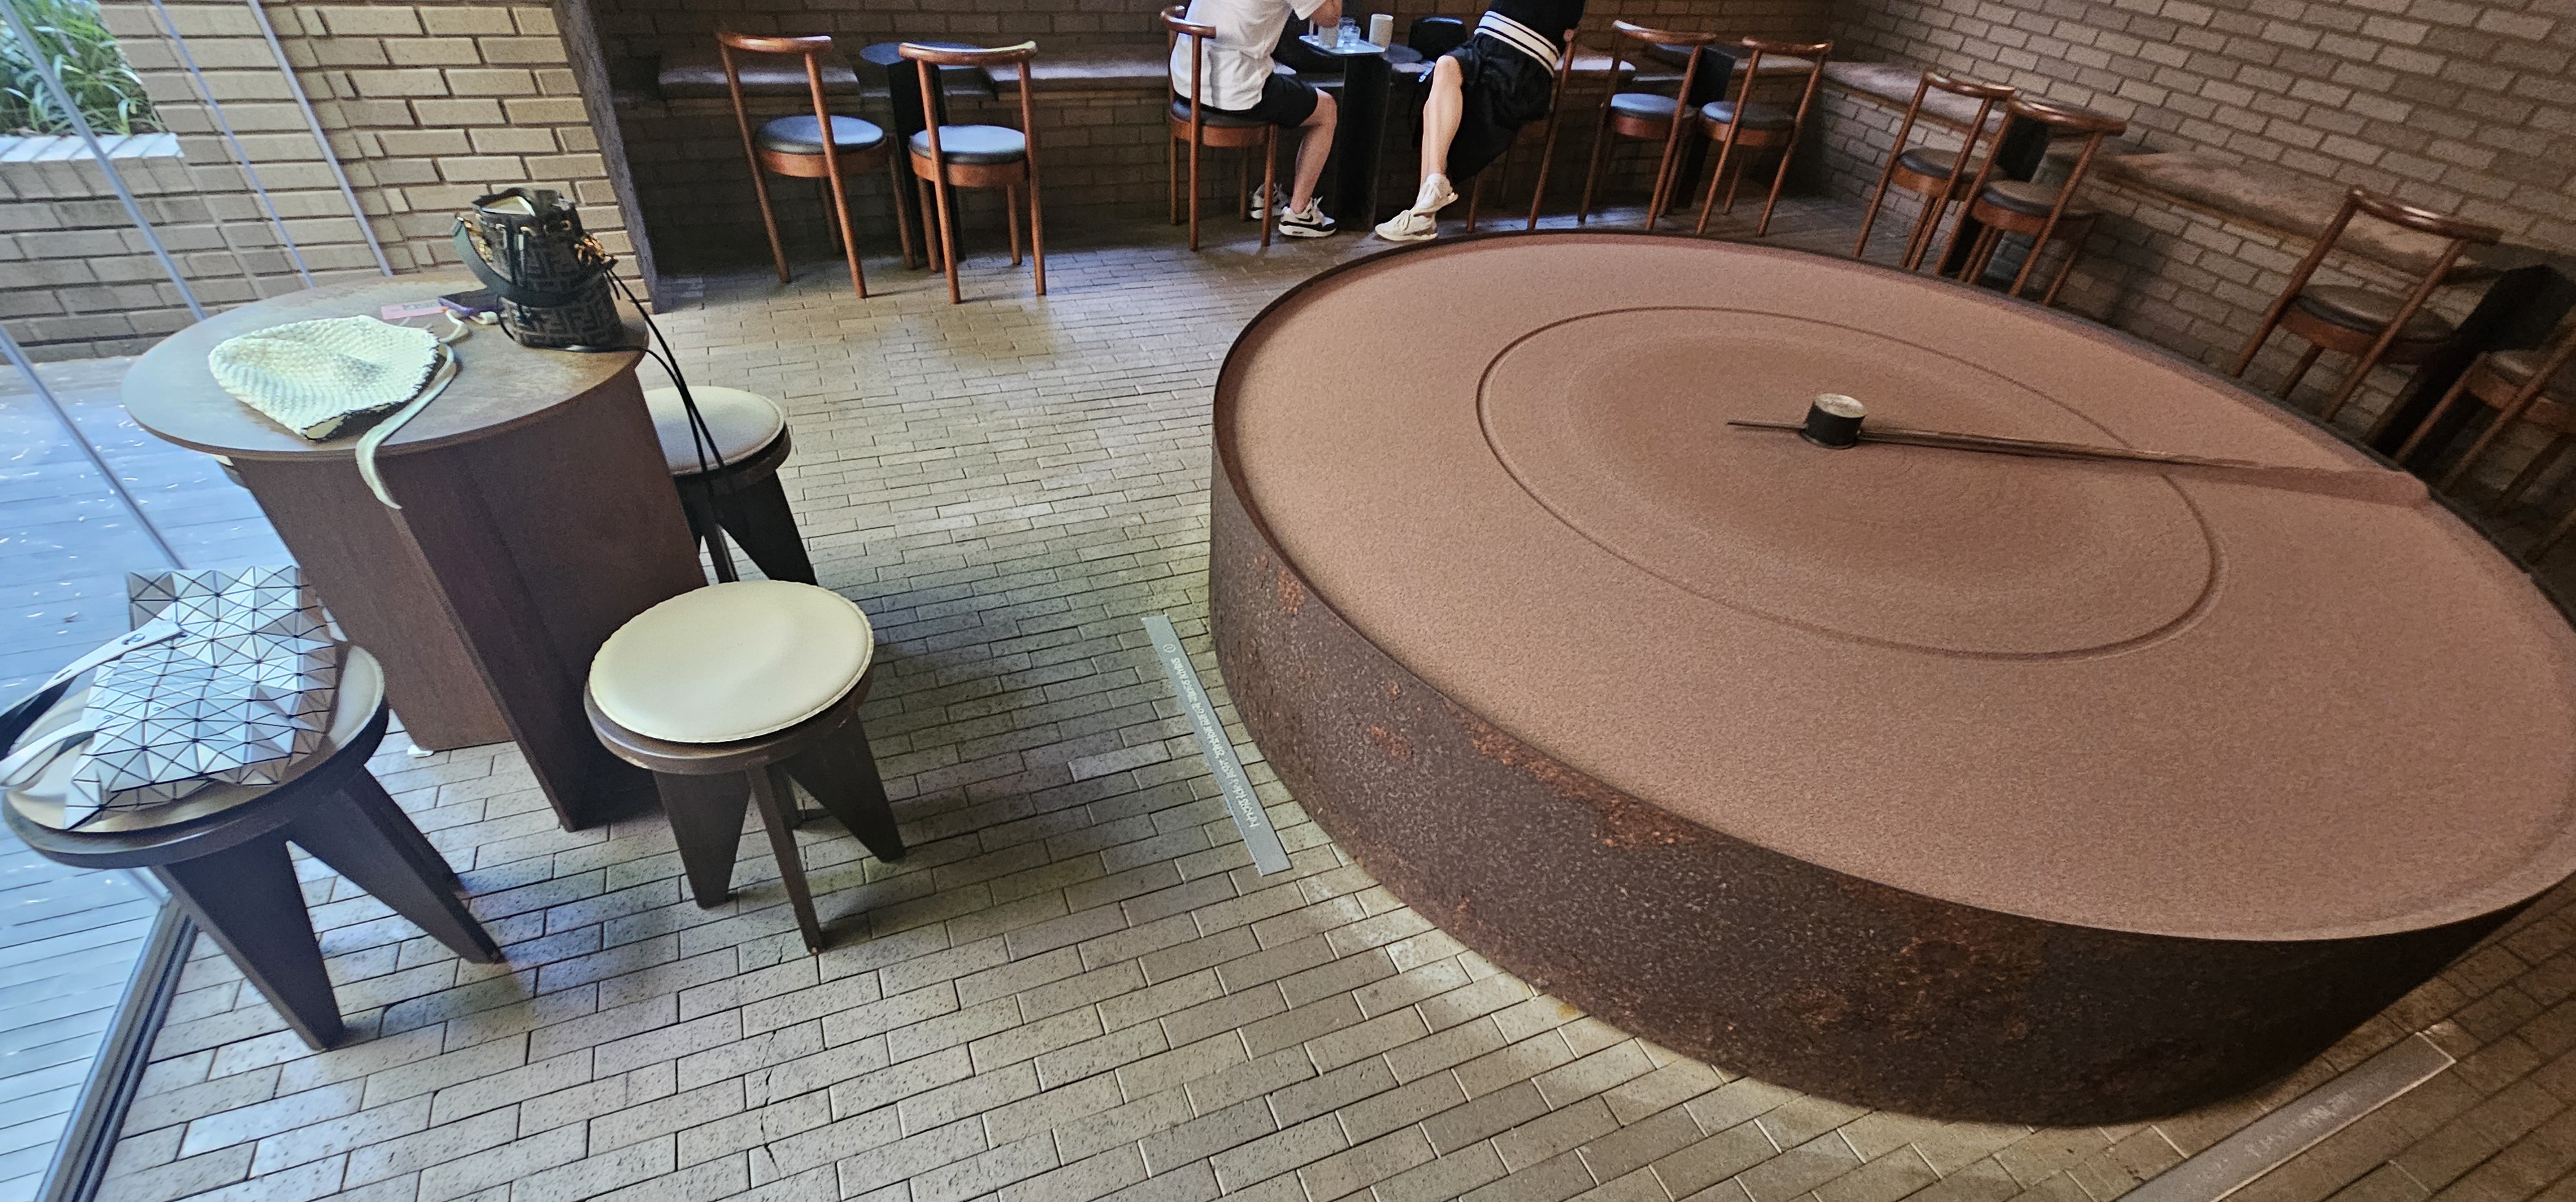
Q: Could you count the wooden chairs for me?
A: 10